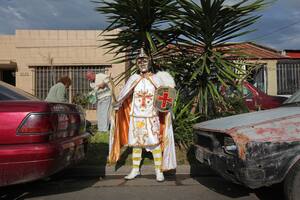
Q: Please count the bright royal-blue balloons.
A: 0